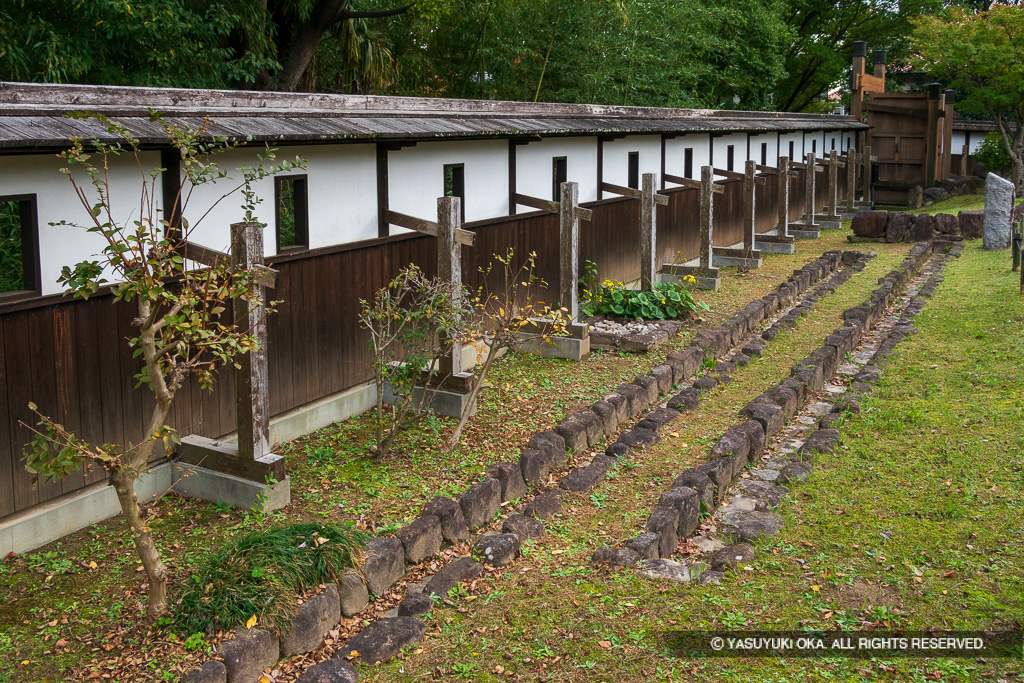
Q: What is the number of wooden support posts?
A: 11